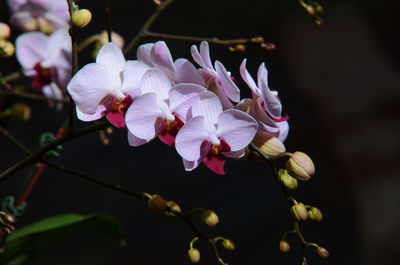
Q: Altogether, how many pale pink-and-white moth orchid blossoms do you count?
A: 8